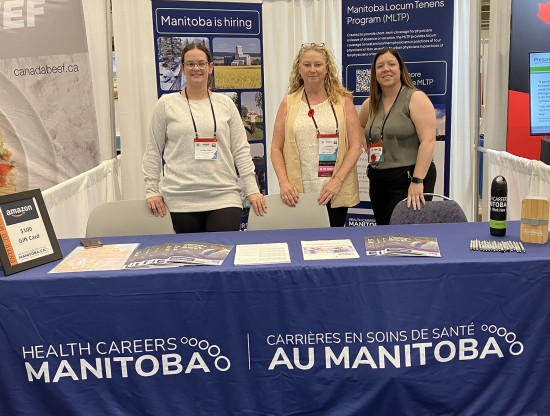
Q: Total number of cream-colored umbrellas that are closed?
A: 0